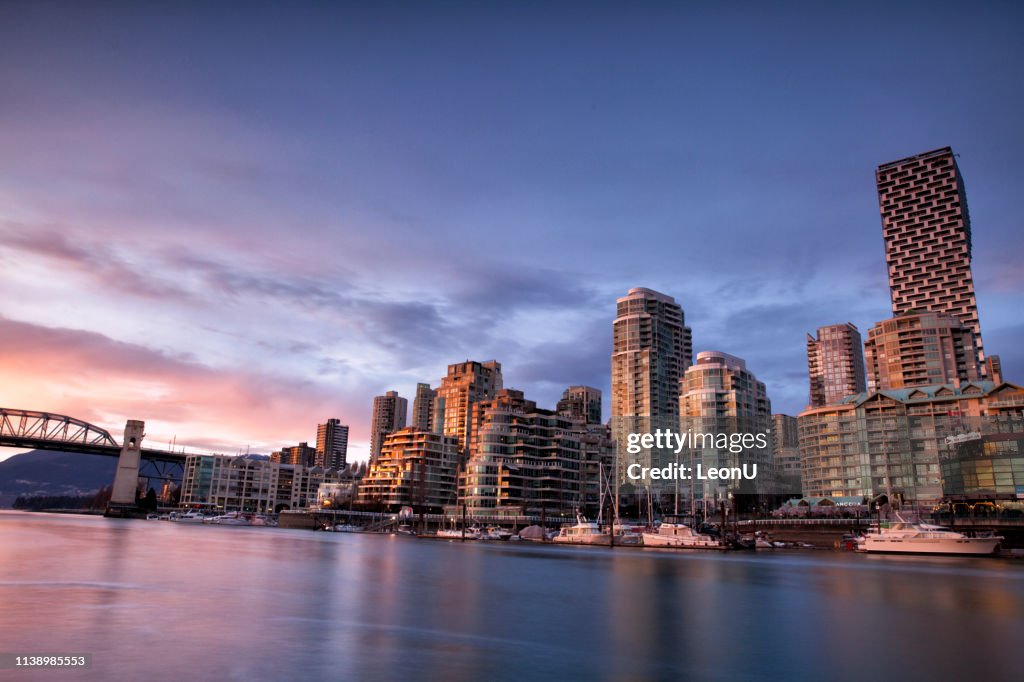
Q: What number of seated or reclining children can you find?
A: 0